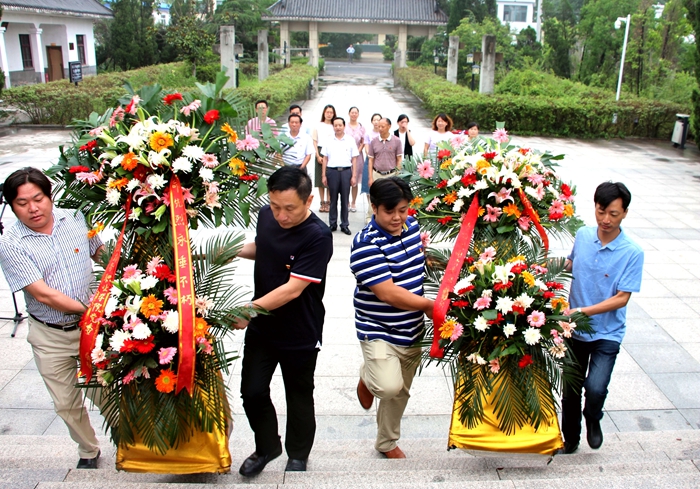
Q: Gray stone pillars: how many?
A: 4